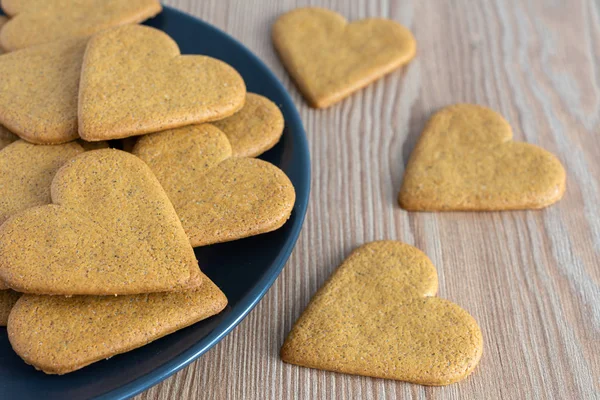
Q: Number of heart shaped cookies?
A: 11